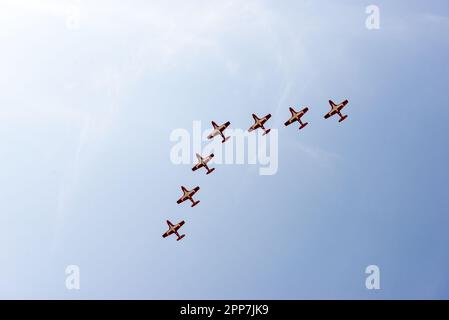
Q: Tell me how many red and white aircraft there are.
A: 7